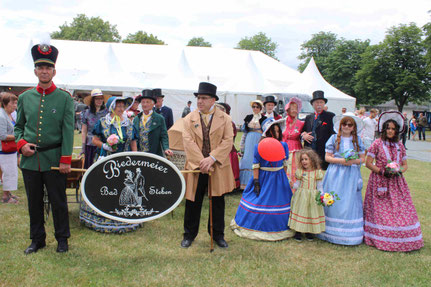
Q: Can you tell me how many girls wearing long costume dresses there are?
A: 4